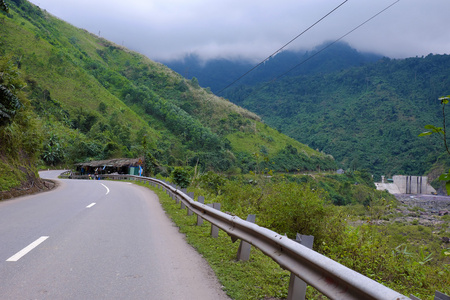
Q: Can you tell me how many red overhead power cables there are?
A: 0